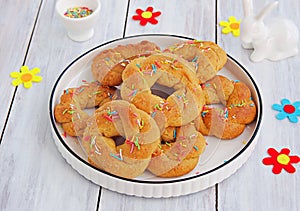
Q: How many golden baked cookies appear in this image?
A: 7